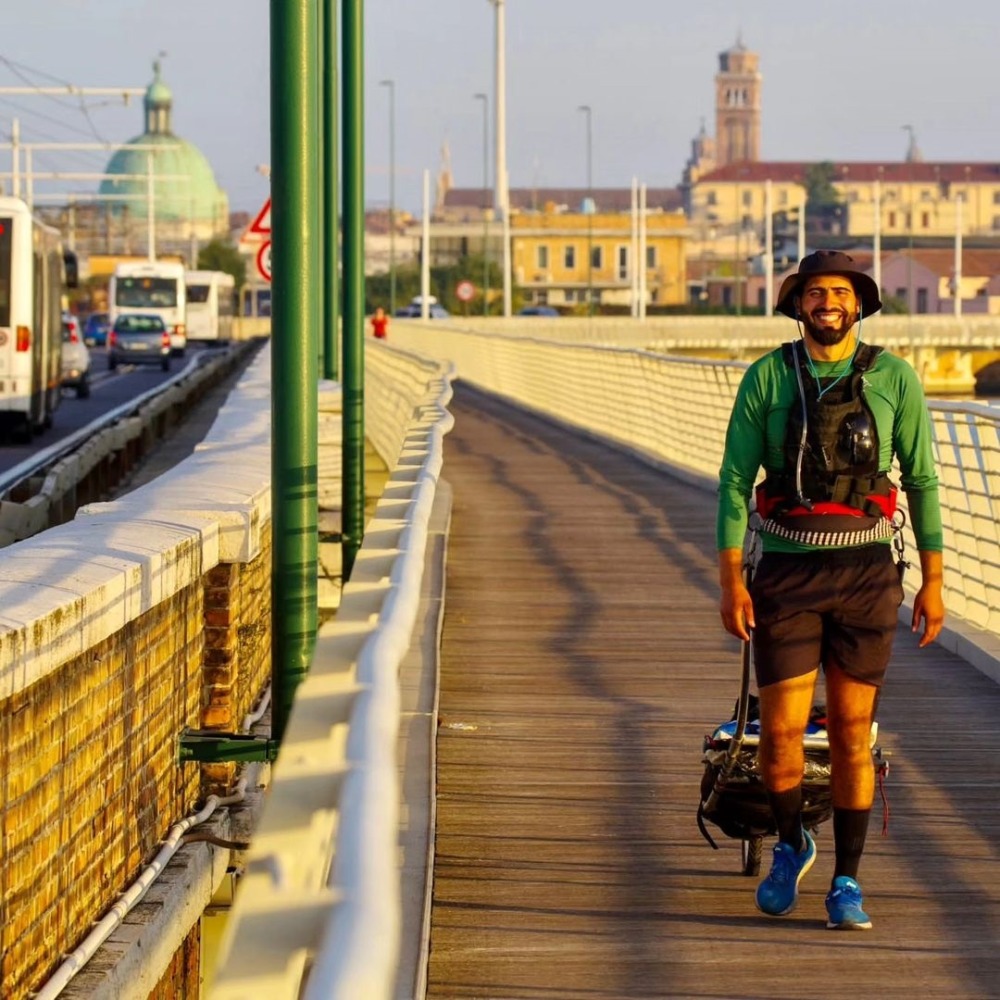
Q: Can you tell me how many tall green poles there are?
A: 3